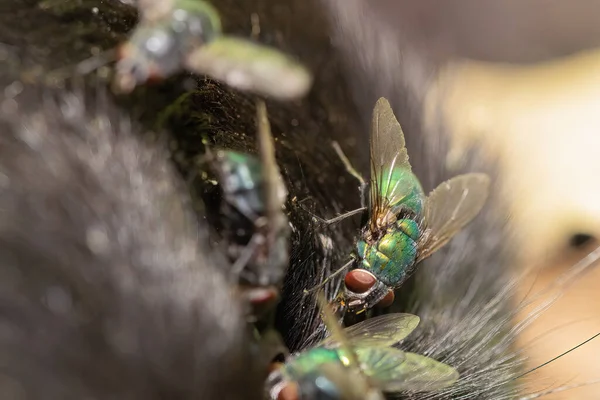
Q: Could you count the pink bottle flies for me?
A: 0